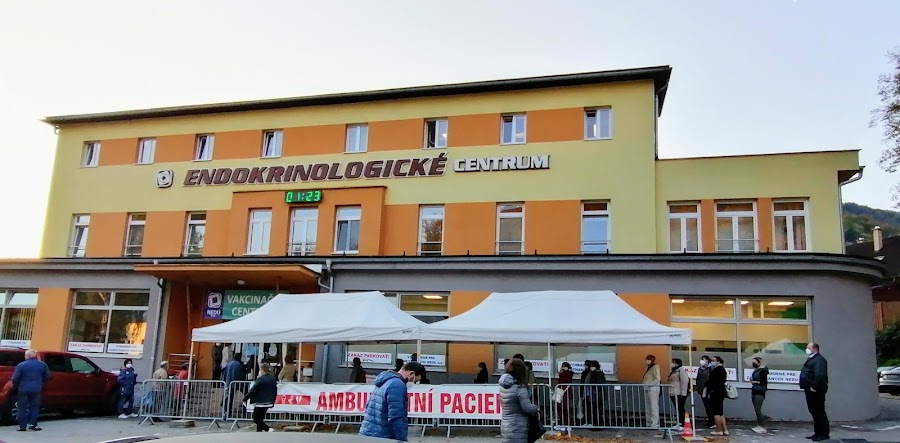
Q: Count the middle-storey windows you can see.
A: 12